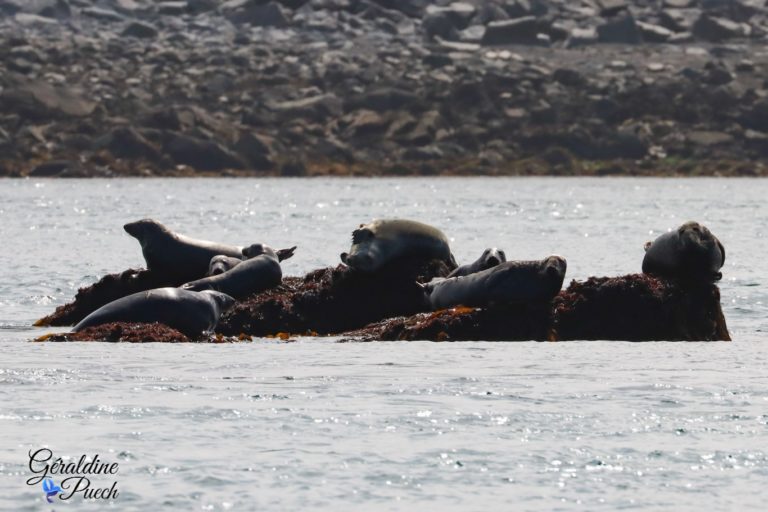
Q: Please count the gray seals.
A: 8